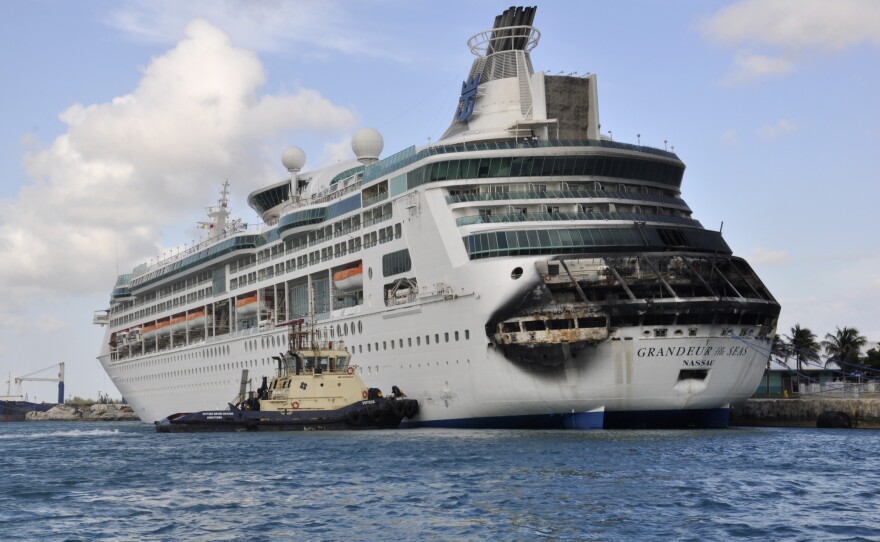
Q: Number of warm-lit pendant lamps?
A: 0